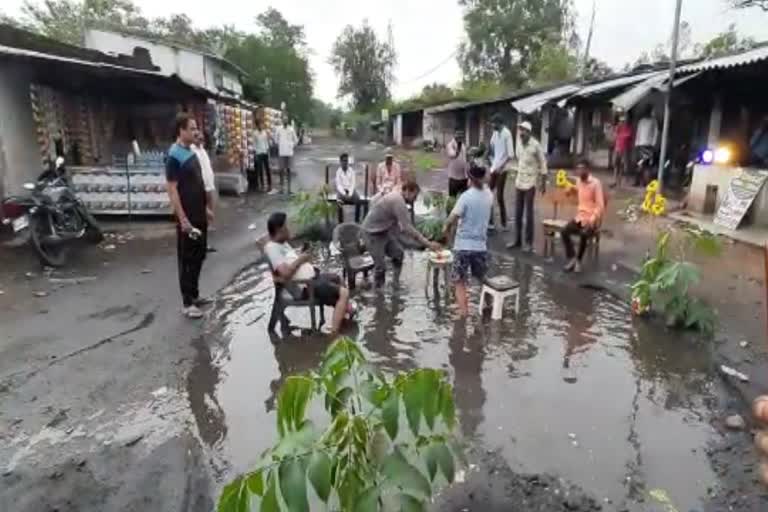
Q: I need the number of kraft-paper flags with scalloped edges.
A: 0